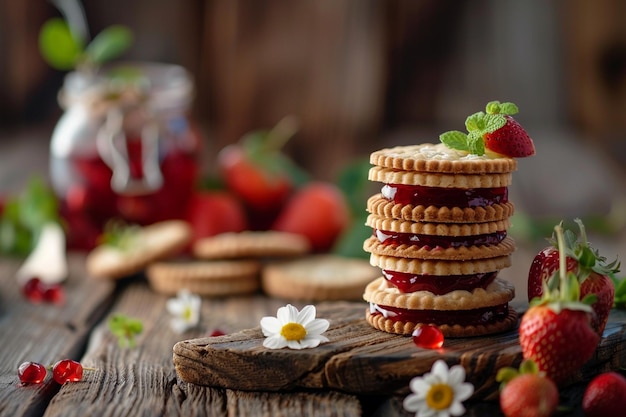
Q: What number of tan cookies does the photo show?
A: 13